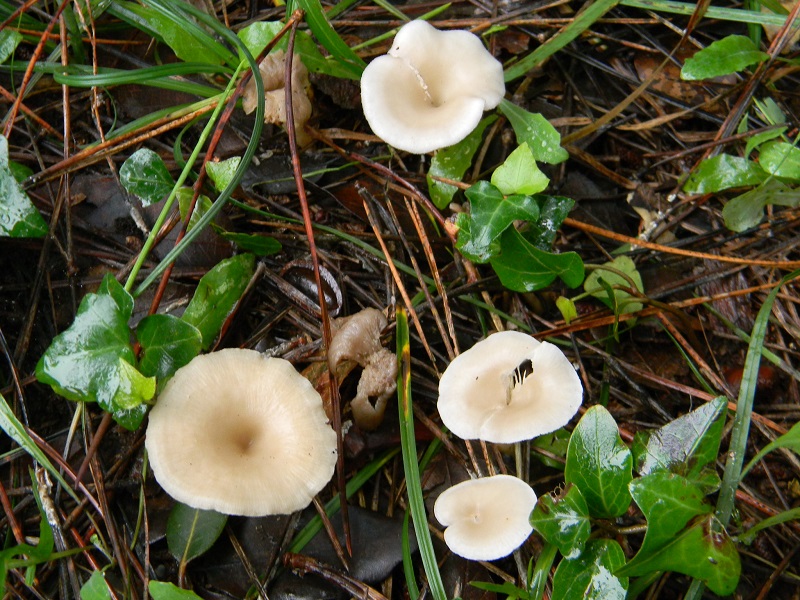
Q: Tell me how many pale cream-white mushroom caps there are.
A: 4